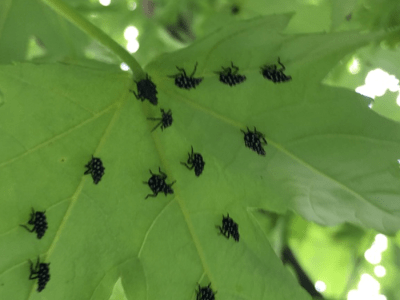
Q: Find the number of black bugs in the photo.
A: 13